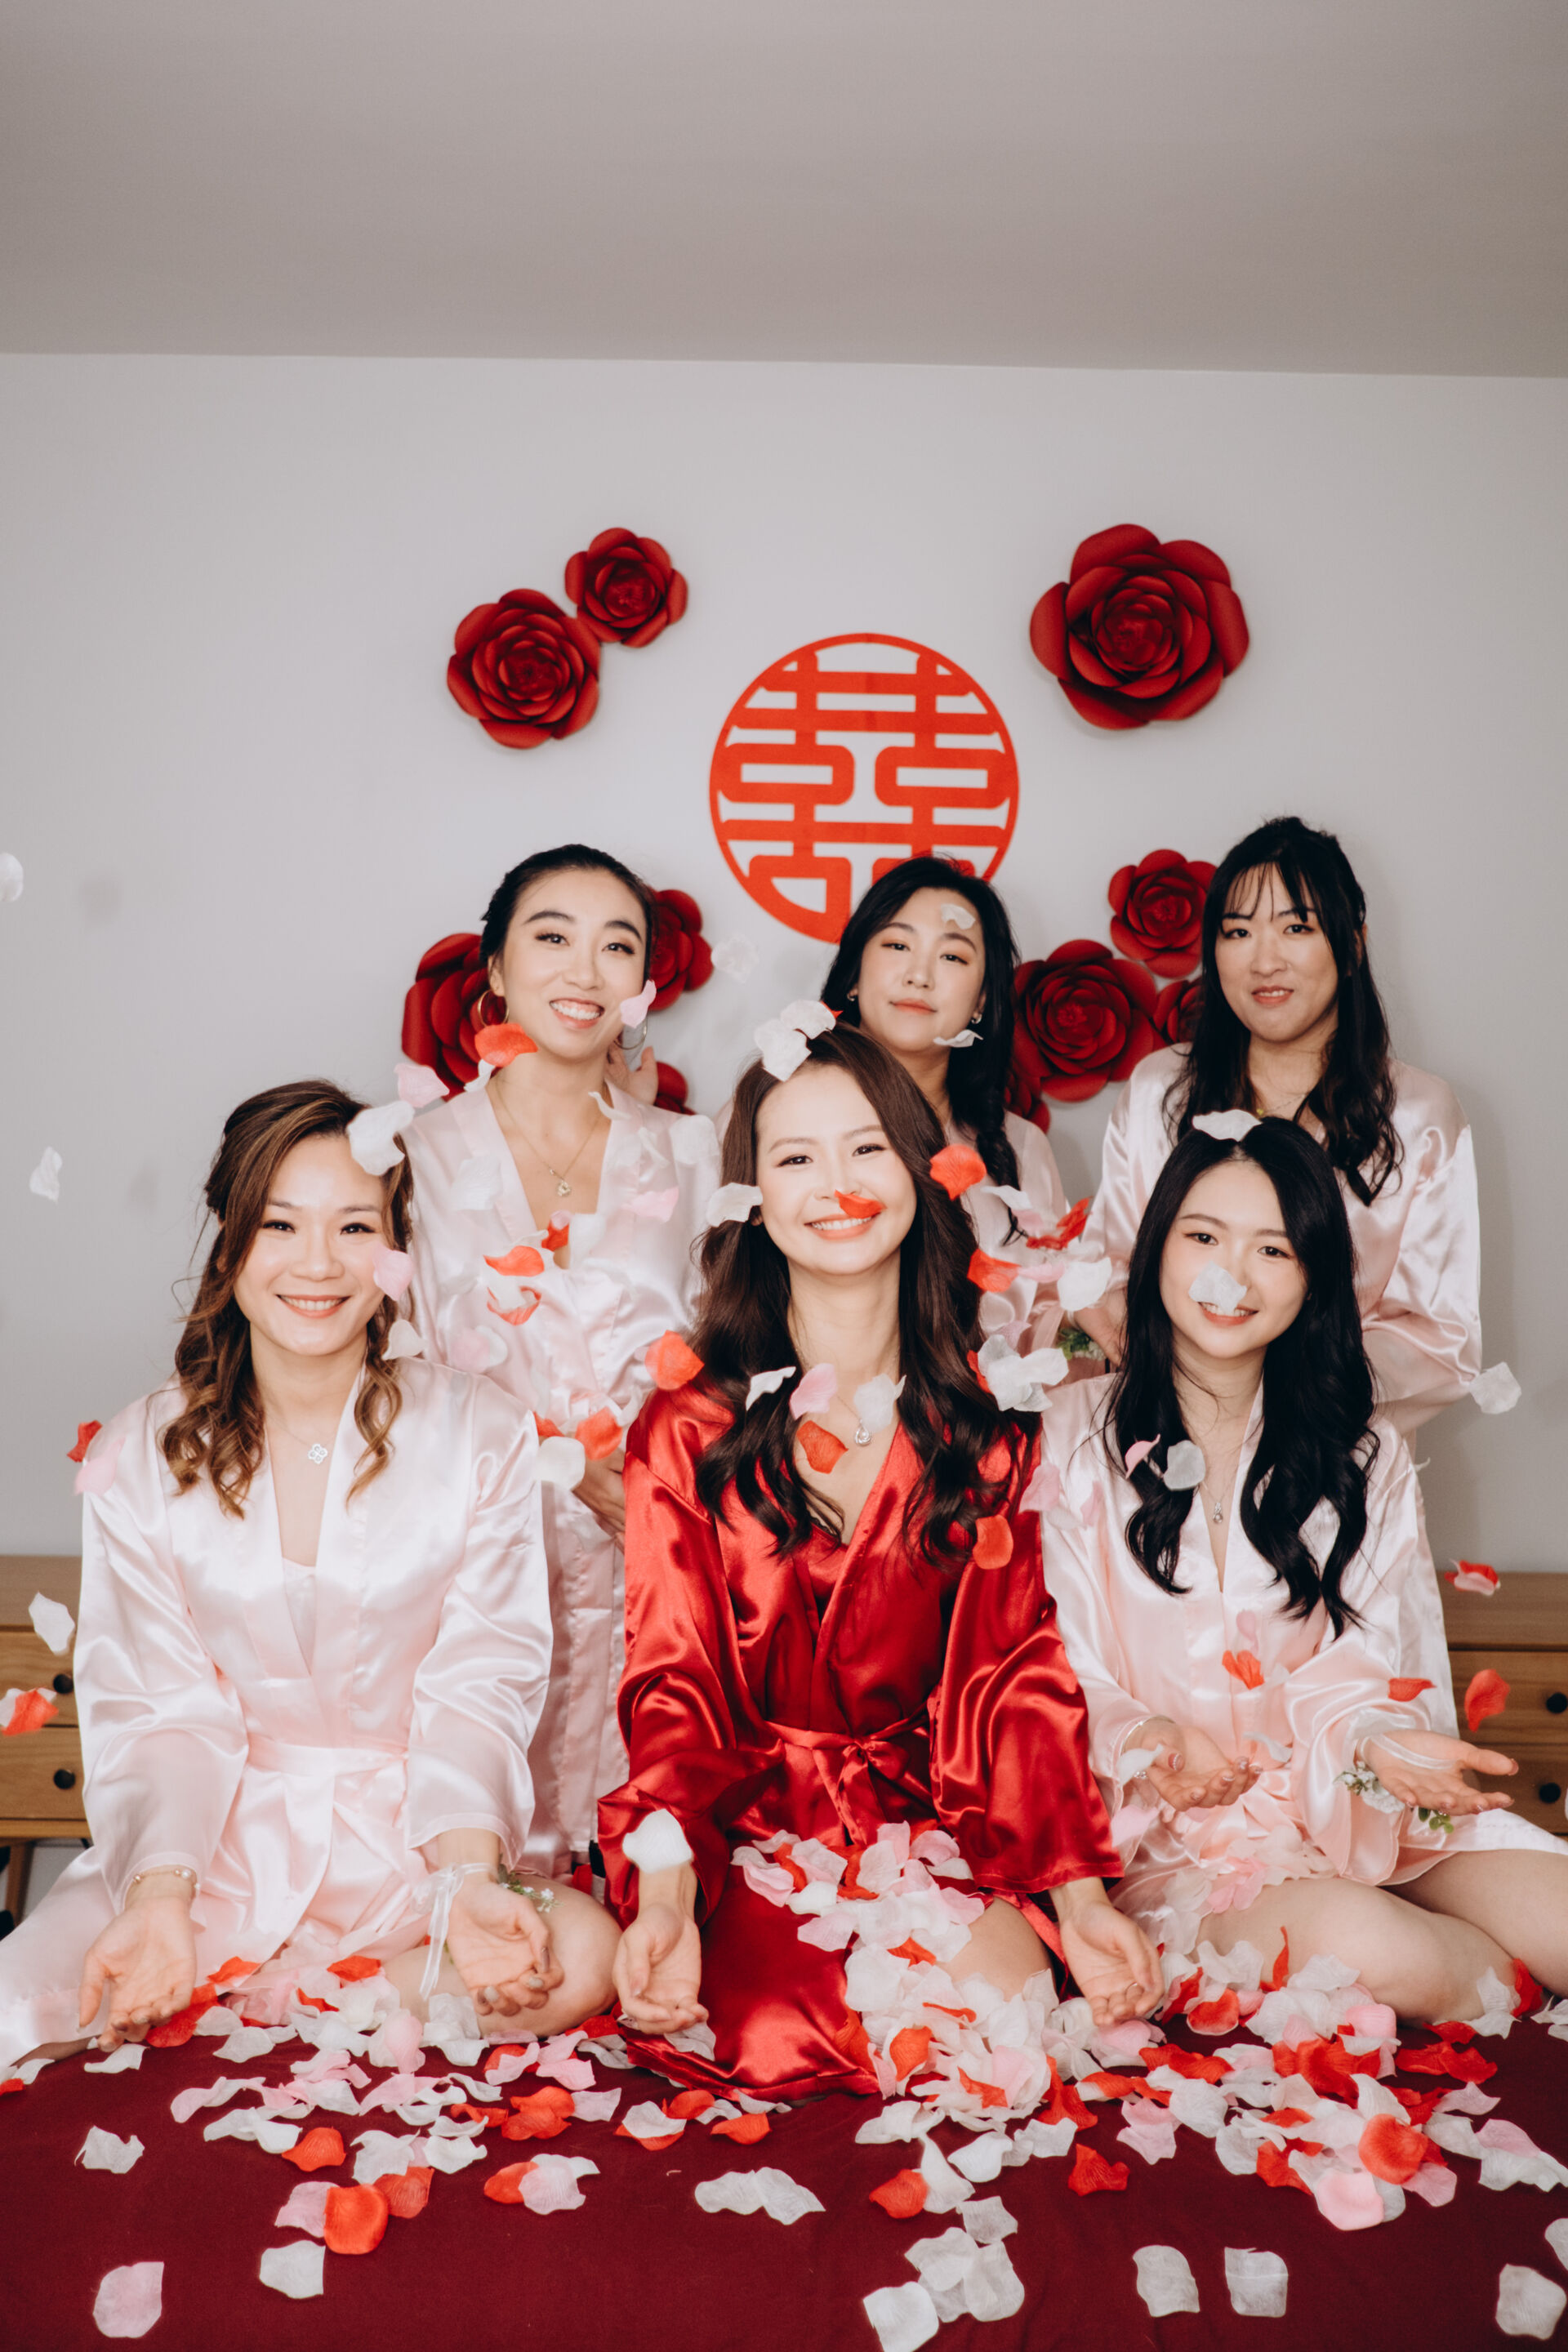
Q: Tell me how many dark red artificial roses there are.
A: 10